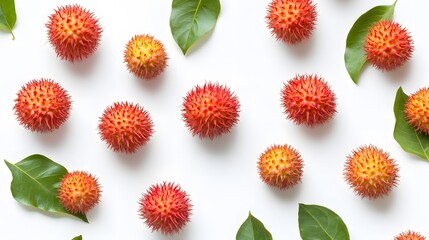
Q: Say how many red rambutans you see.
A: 8